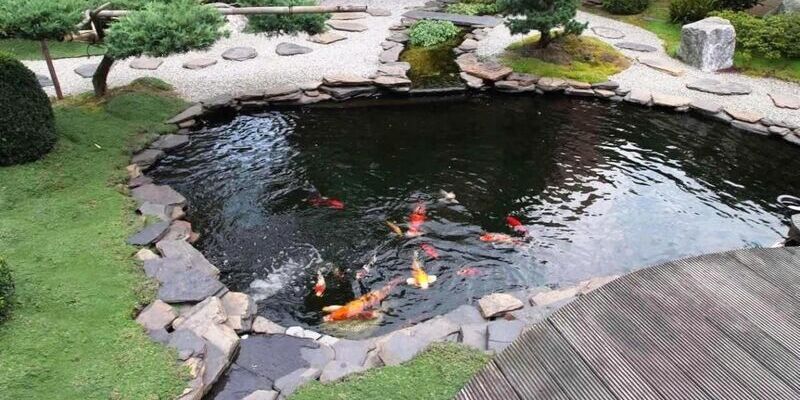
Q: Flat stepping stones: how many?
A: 15